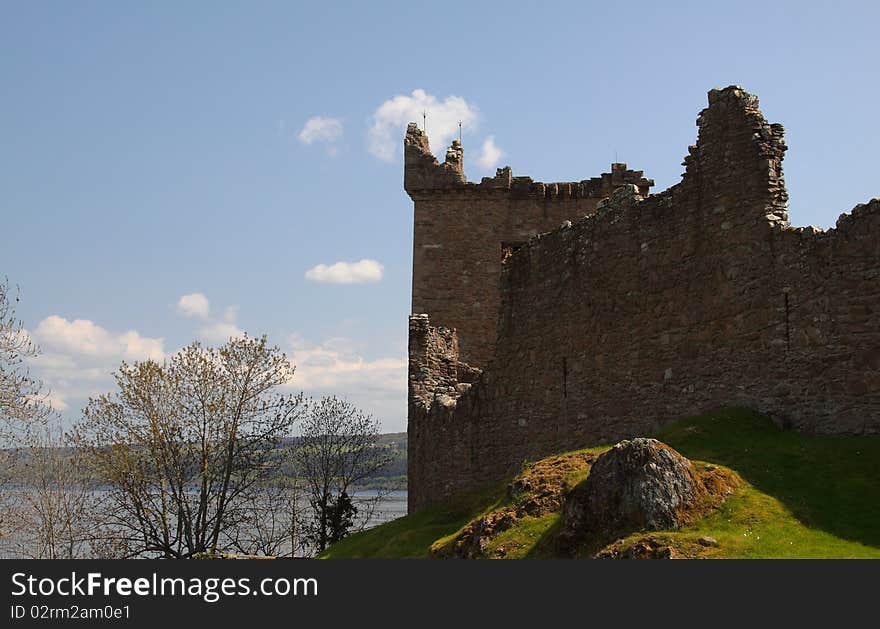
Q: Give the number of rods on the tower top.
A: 2